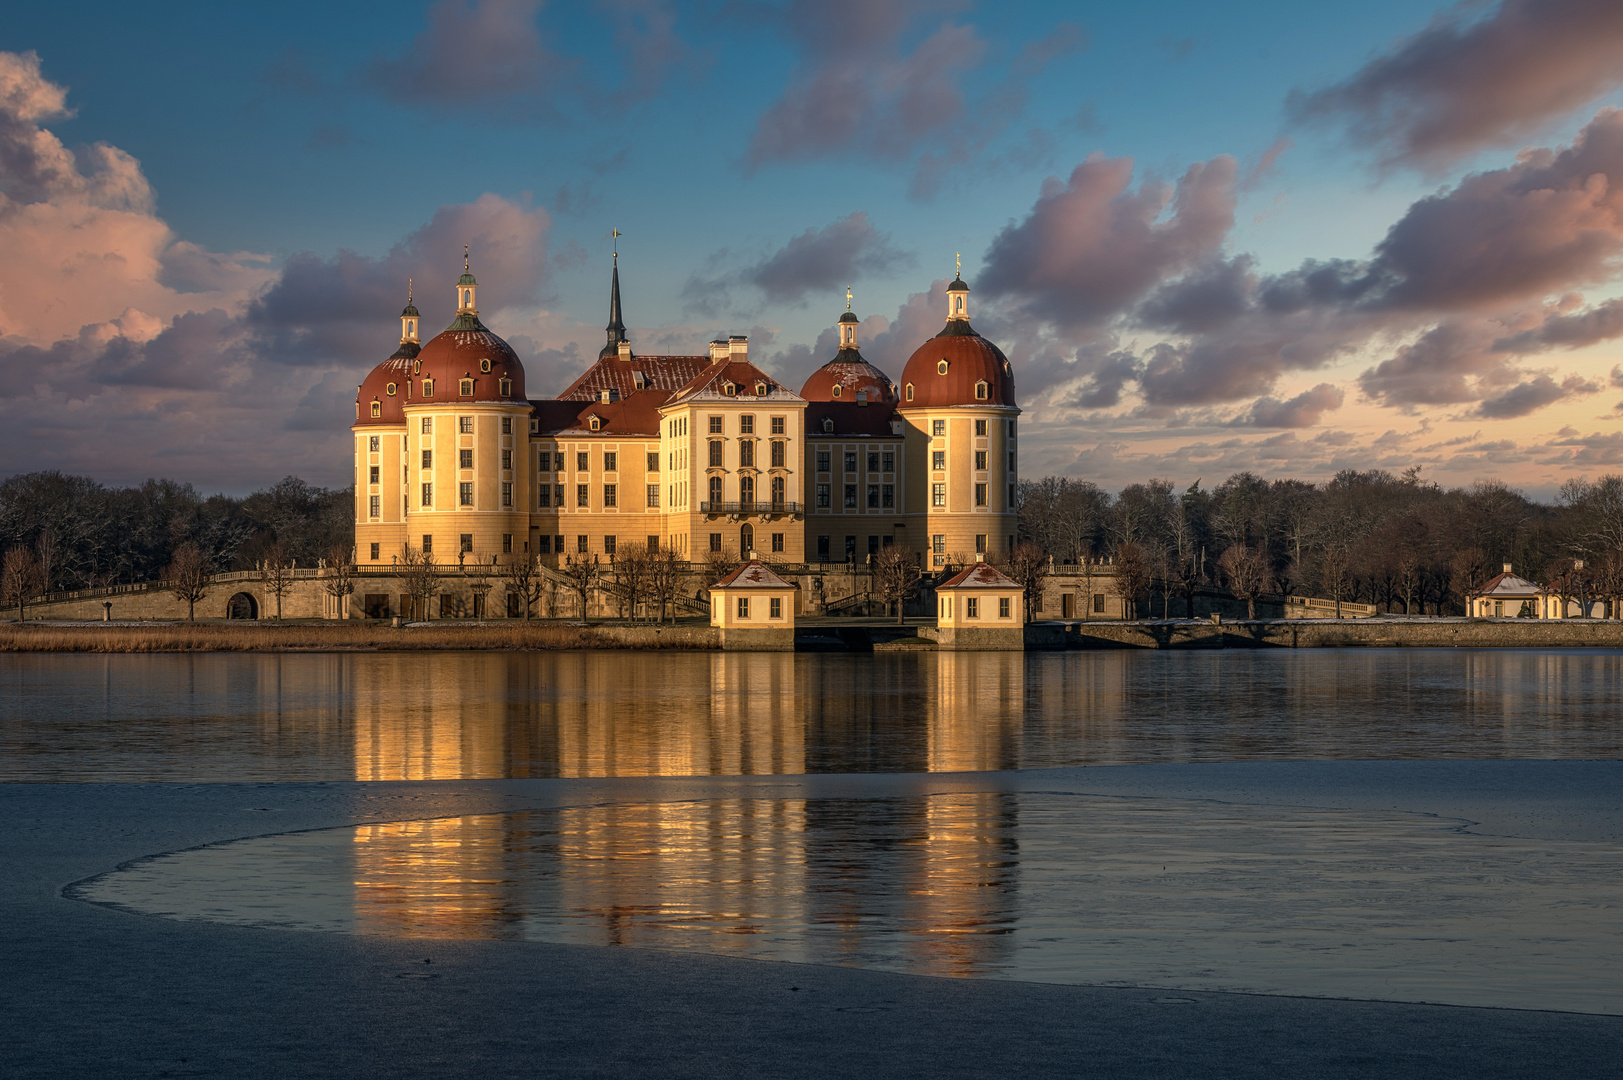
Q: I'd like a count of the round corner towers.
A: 4